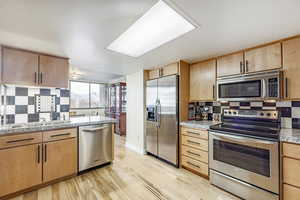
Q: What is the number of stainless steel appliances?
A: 4